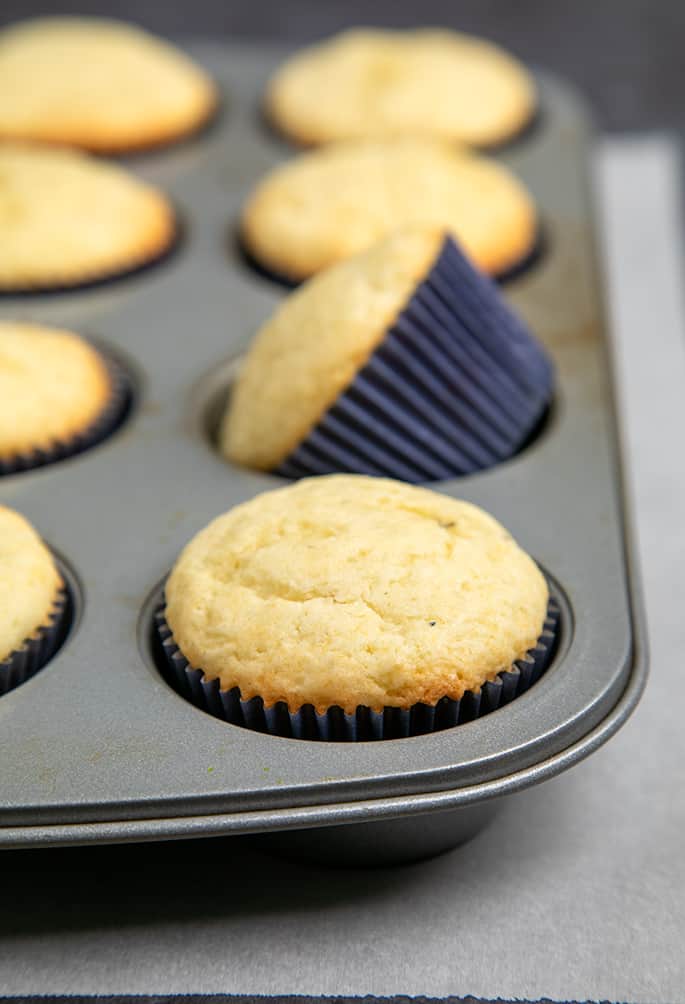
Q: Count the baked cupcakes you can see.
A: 8